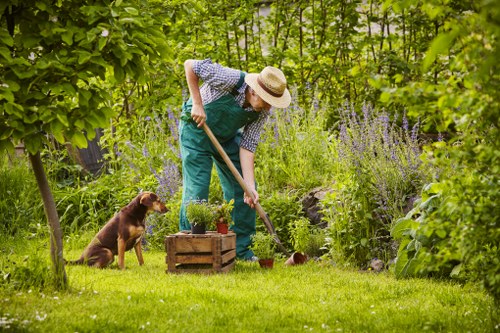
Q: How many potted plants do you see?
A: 3